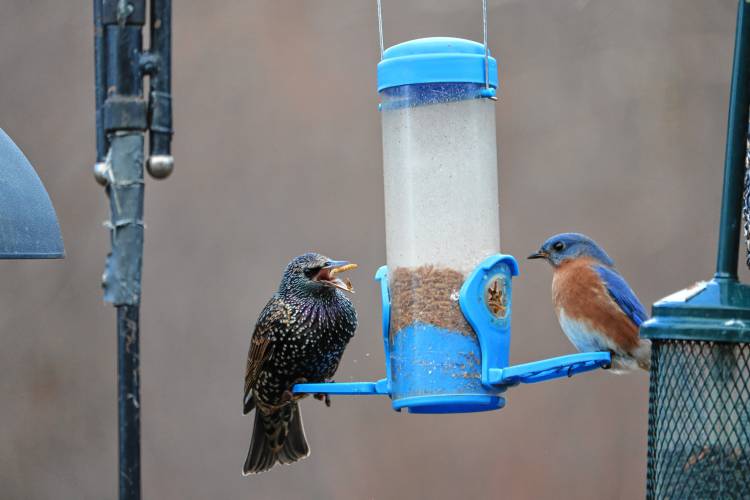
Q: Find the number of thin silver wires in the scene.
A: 2